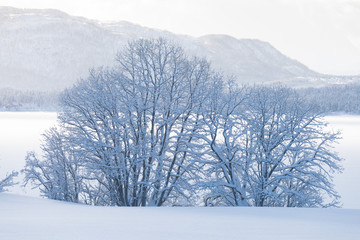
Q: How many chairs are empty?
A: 0